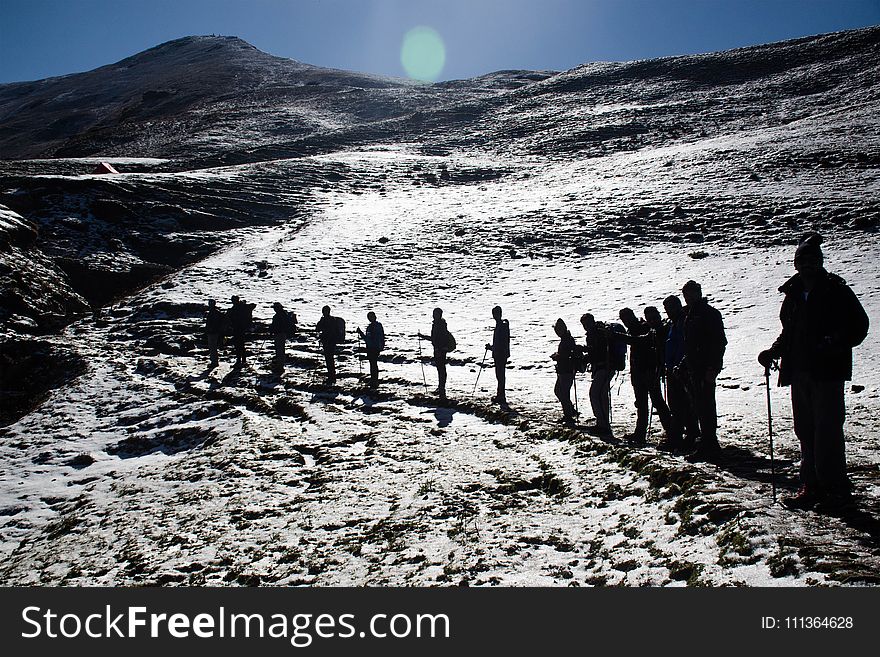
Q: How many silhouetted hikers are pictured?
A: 14